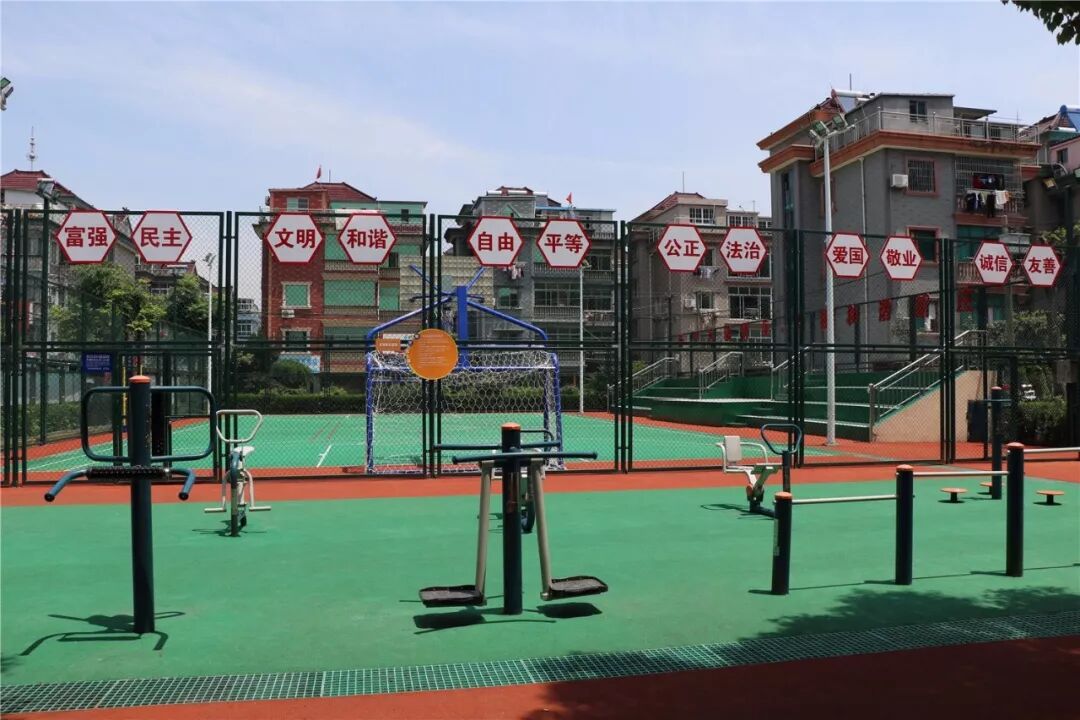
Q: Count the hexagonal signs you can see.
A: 12